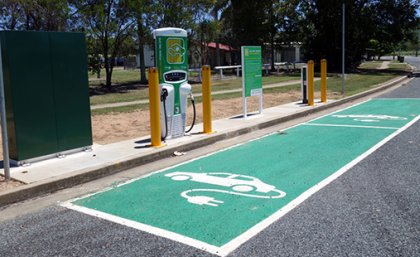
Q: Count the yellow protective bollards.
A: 4